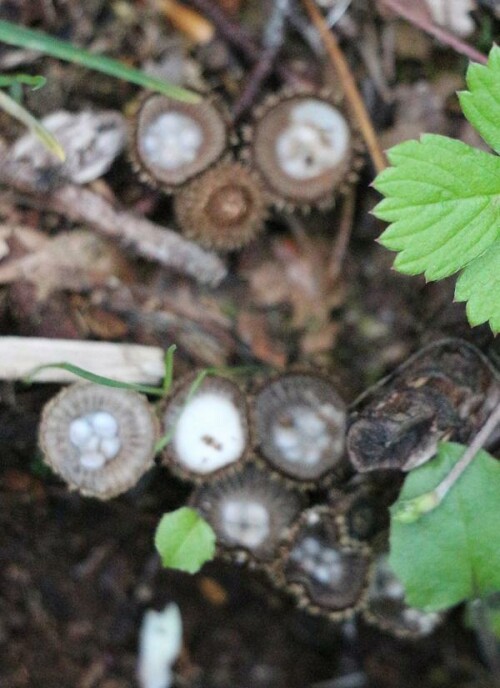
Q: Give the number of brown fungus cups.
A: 9